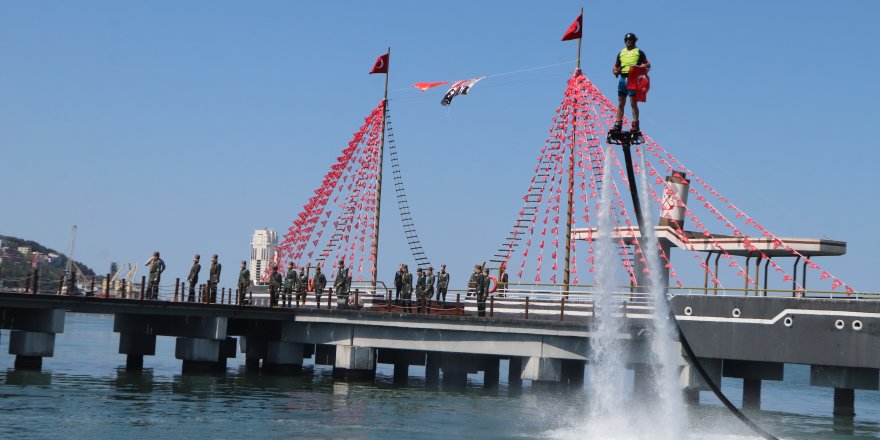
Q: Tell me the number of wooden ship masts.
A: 2